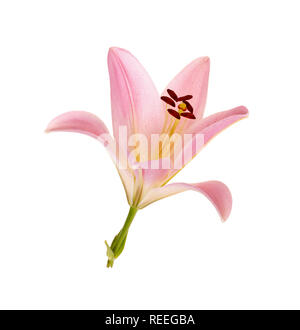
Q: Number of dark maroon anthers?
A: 6